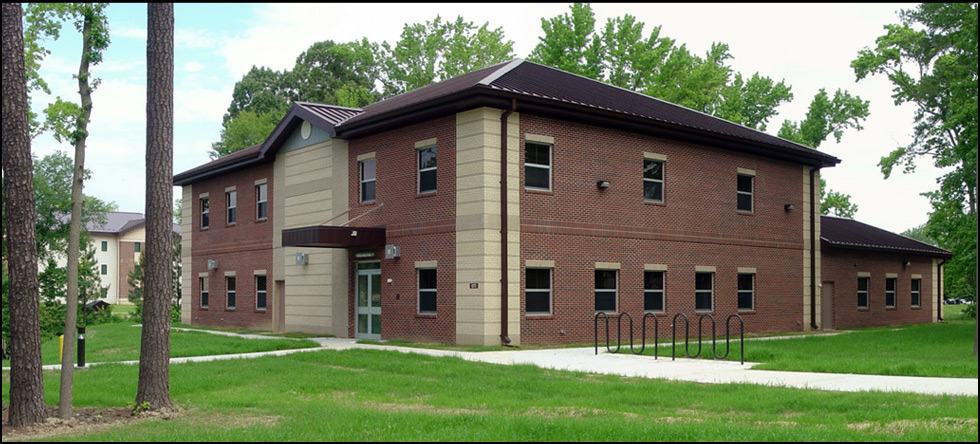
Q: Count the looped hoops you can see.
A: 6